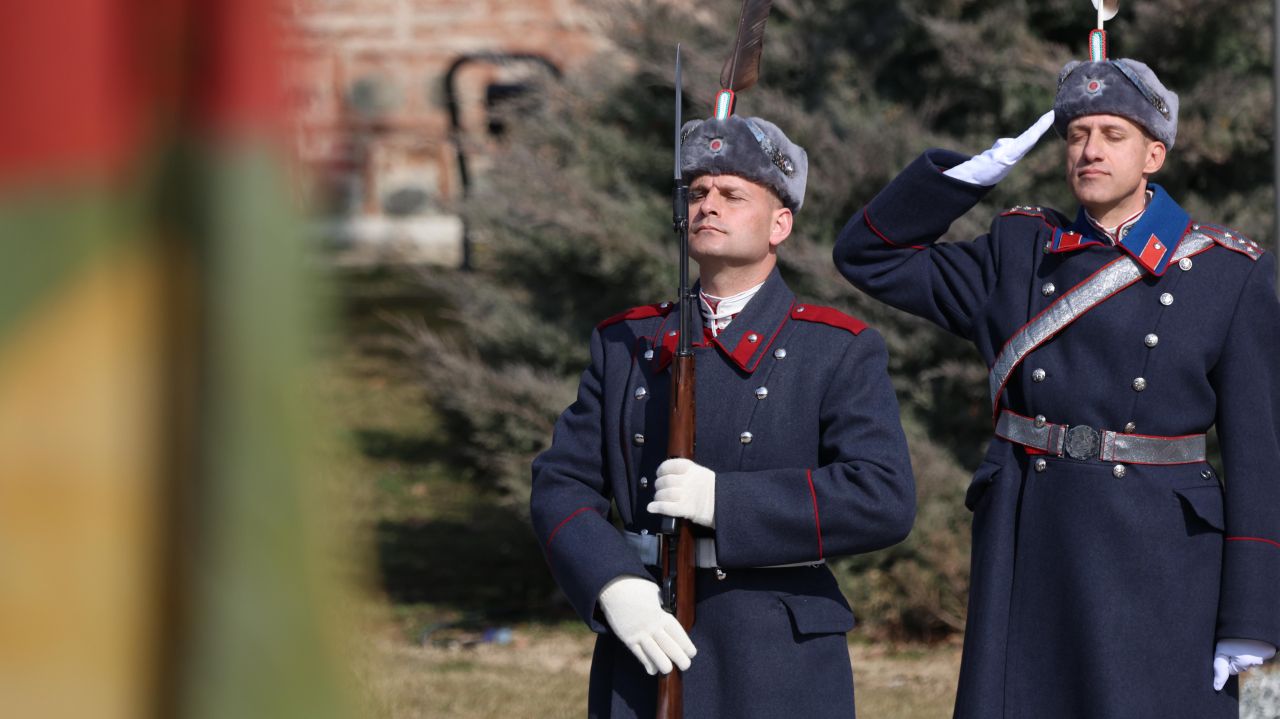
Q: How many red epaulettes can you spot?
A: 2